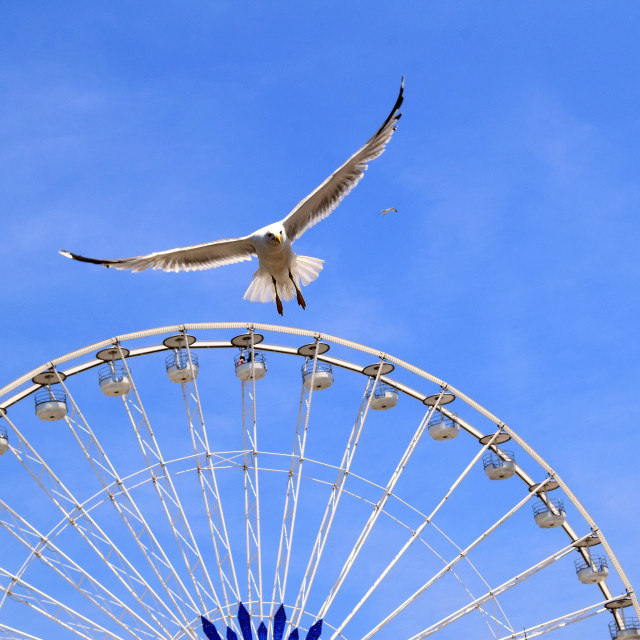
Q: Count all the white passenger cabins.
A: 12